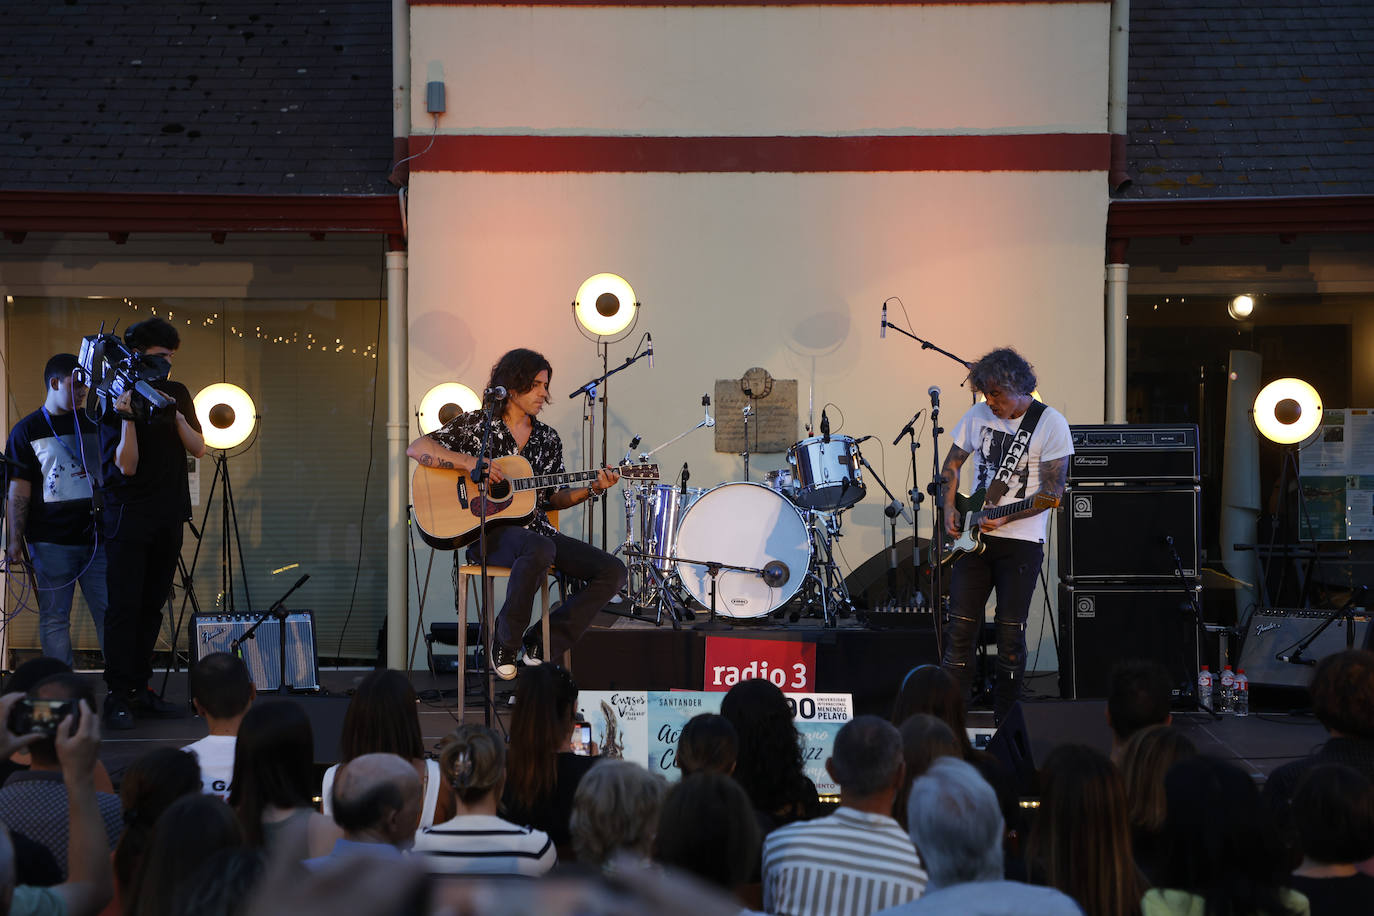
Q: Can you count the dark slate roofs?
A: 2